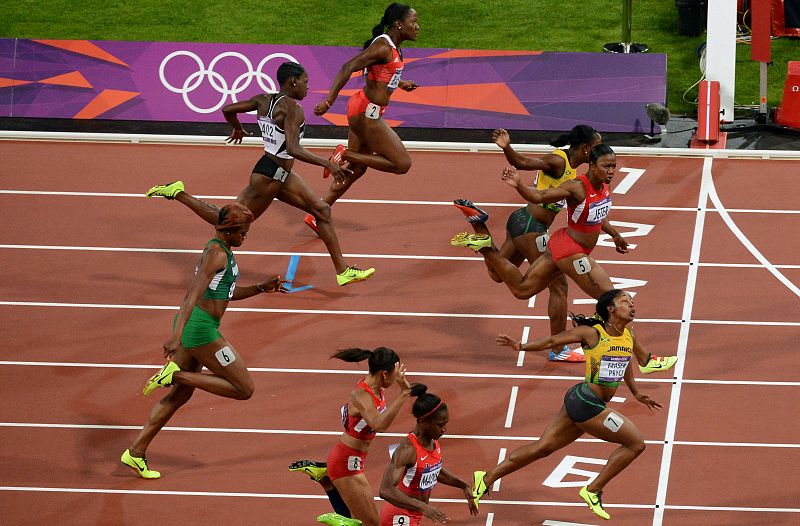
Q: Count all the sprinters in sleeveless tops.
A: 8